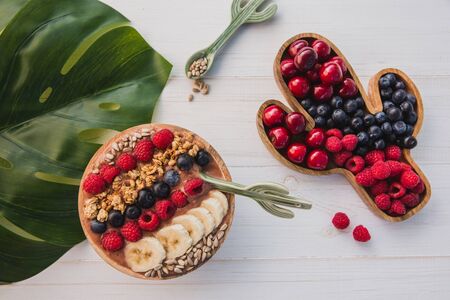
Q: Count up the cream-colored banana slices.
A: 6